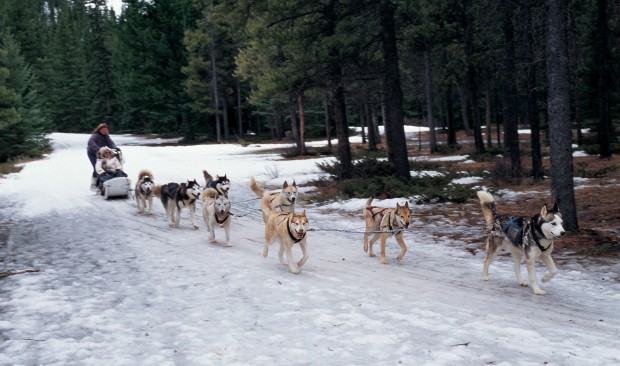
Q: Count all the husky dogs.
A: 8